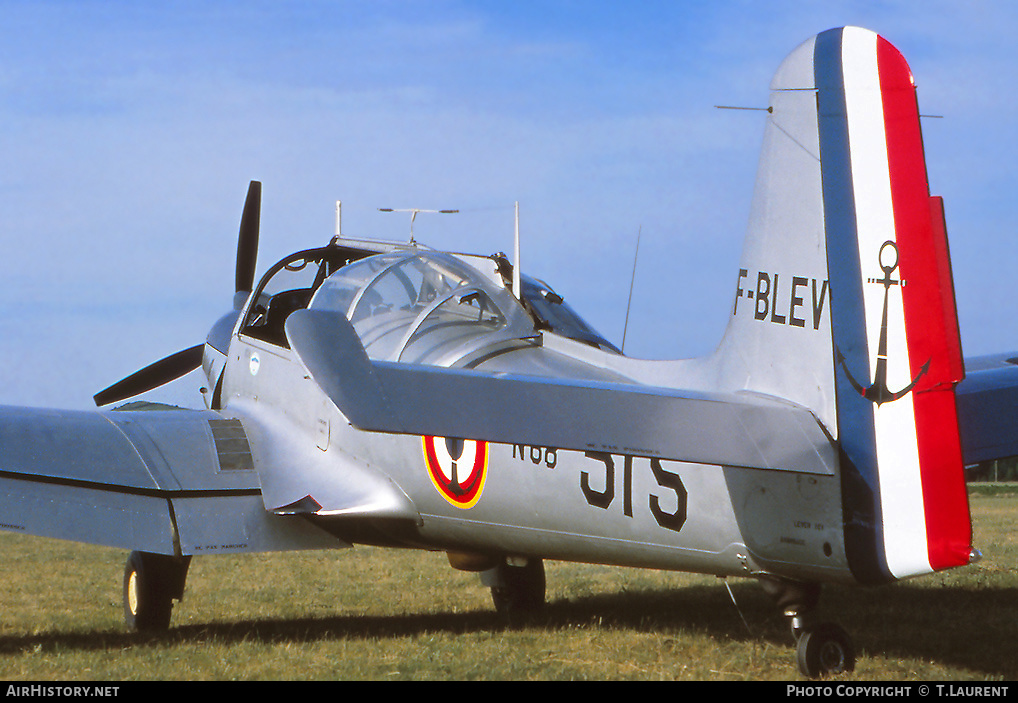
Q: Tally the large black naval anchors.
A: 1